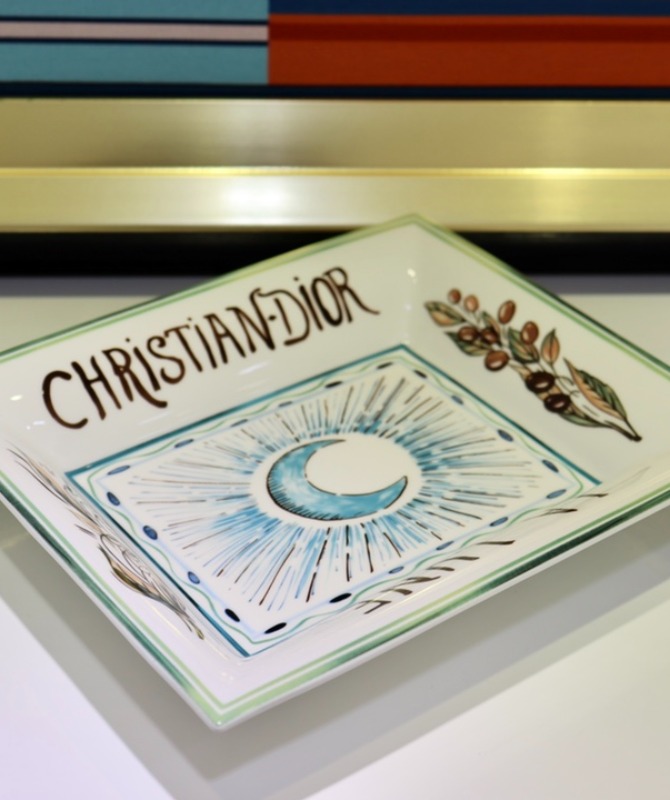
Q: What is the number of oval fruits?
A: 9